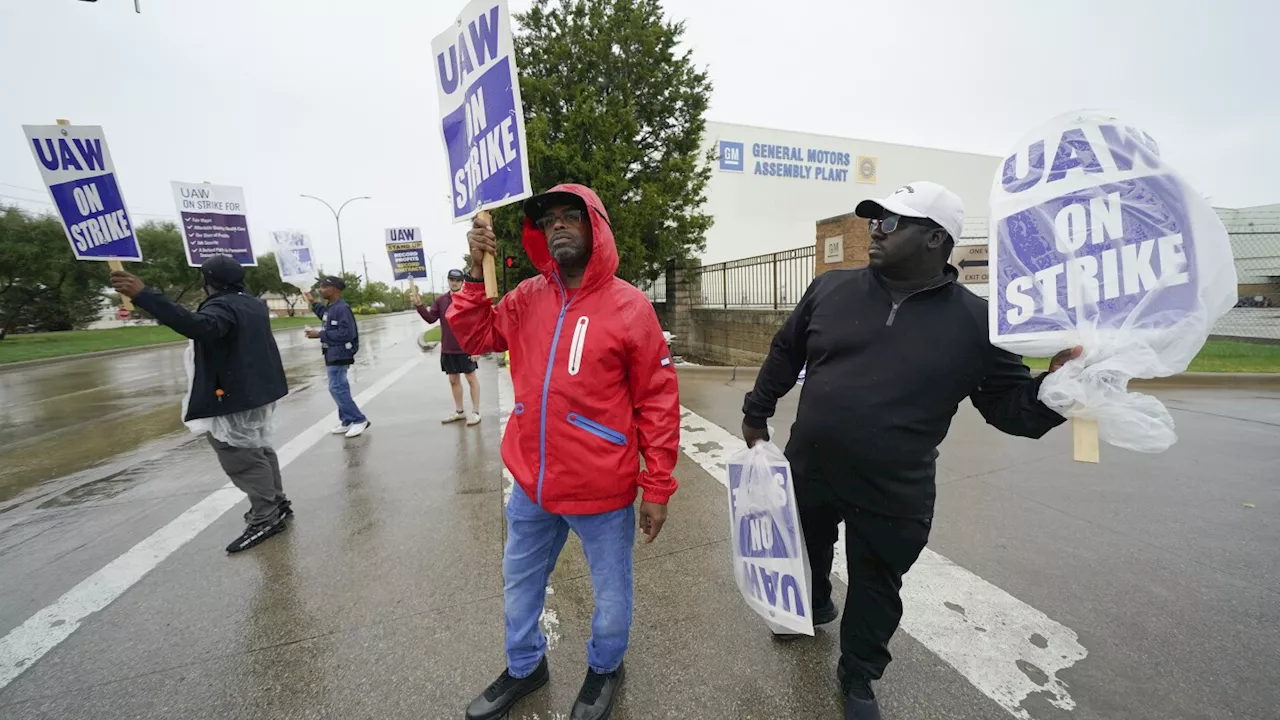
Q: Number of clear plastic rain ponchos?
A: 1